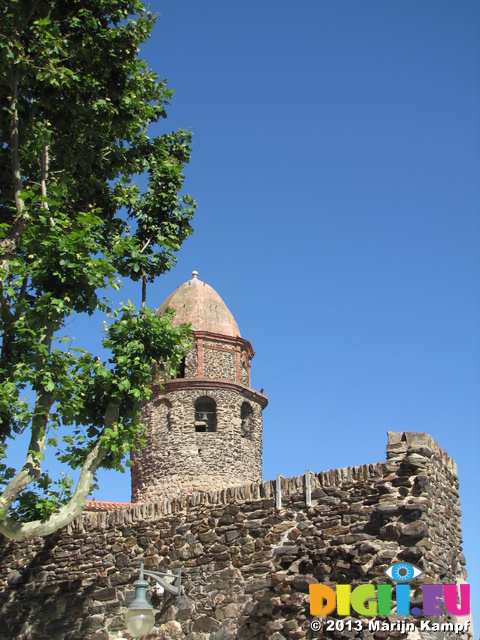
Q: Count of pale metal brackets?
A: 2